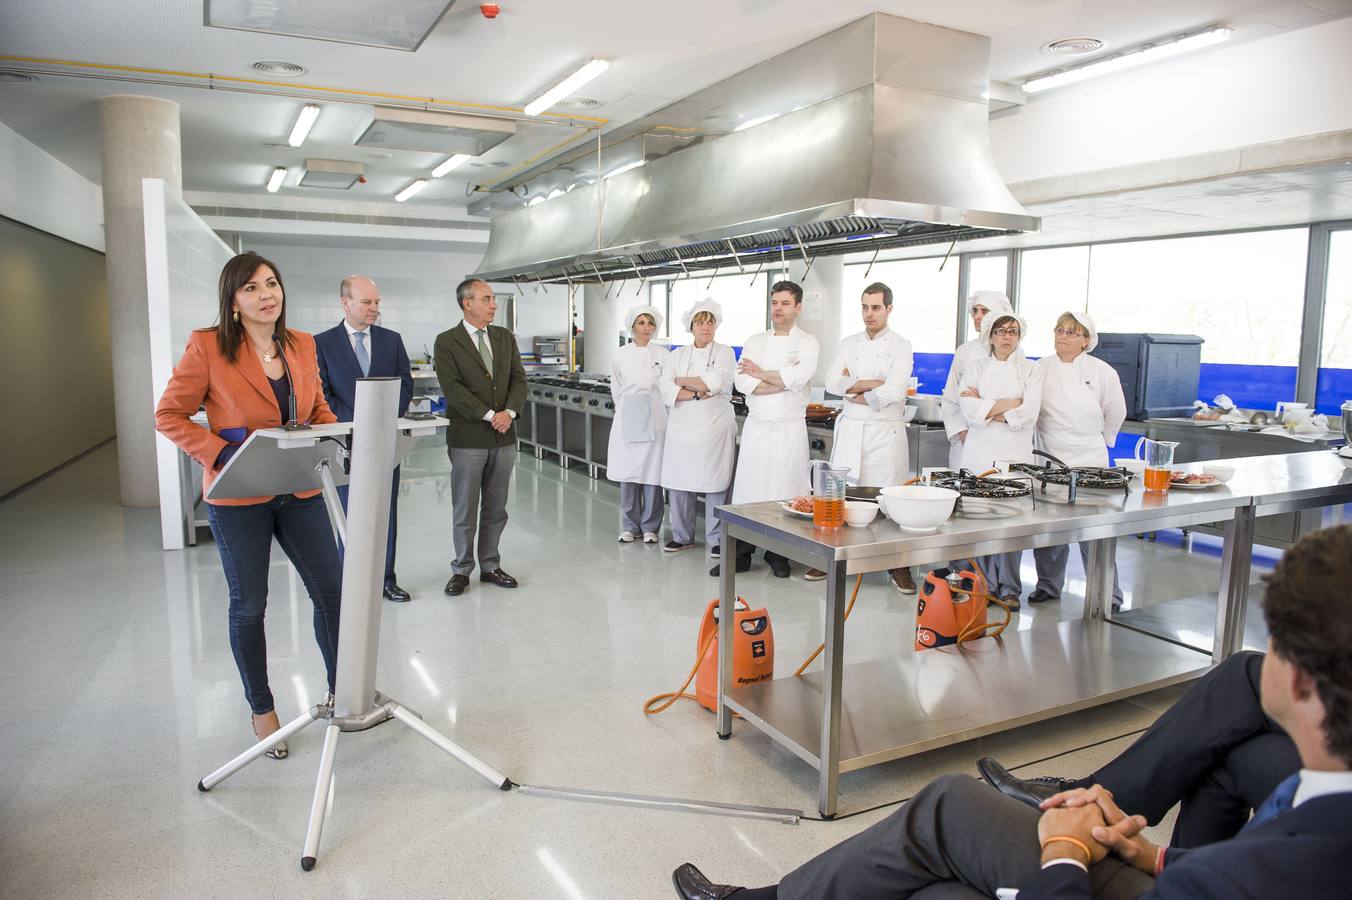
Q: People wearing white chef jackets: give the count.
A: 7